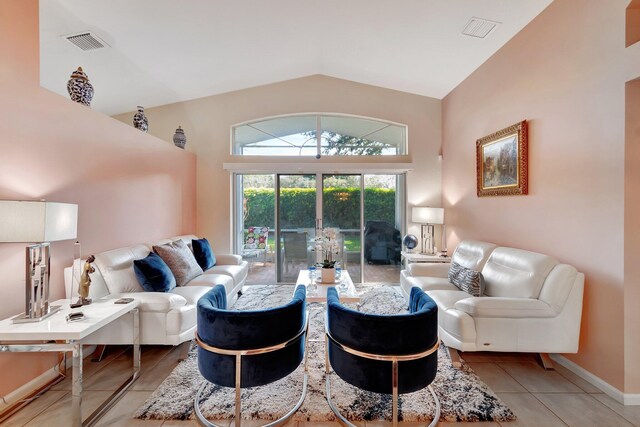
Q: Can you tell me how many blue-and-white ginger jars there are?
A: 3